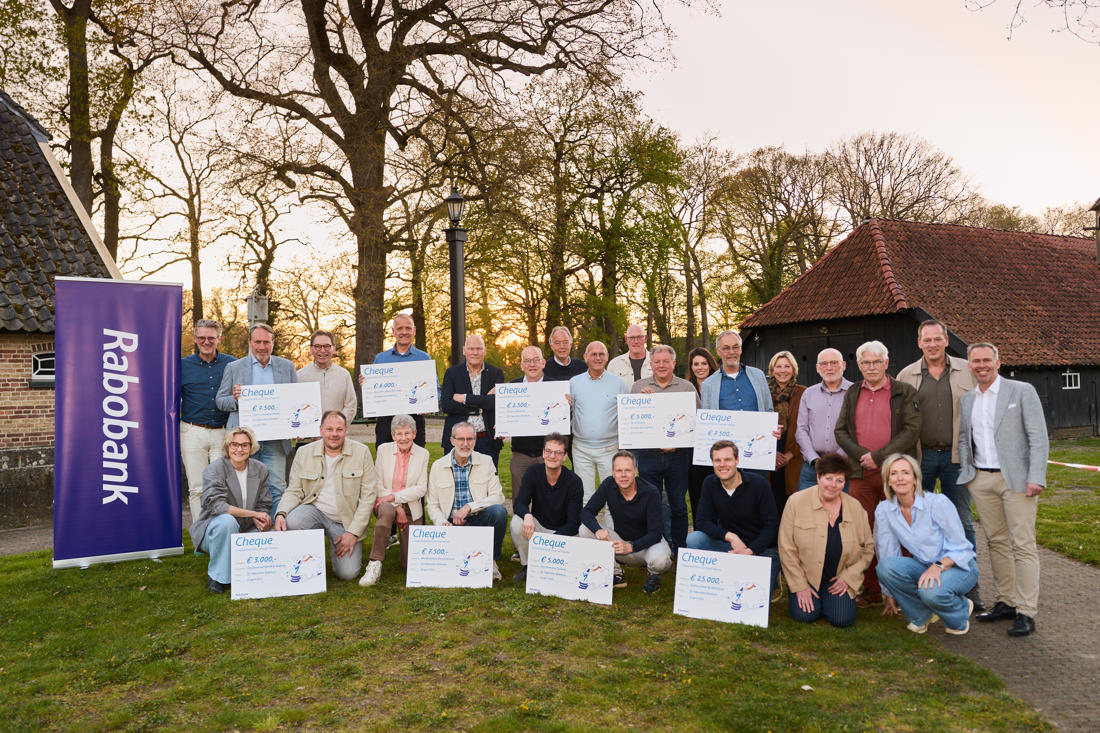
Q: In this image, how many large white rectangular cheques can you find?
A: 9